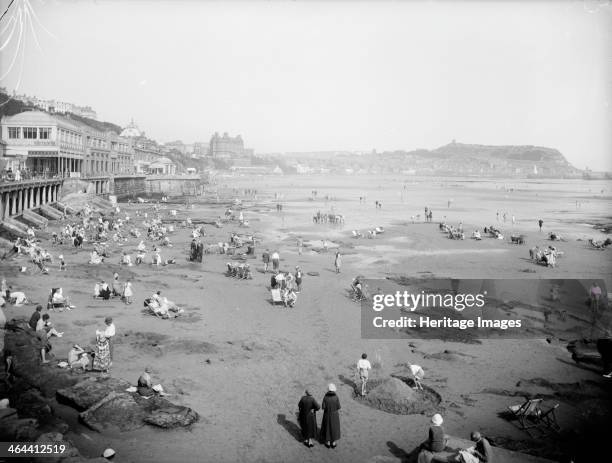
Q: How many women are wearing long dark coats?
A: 2